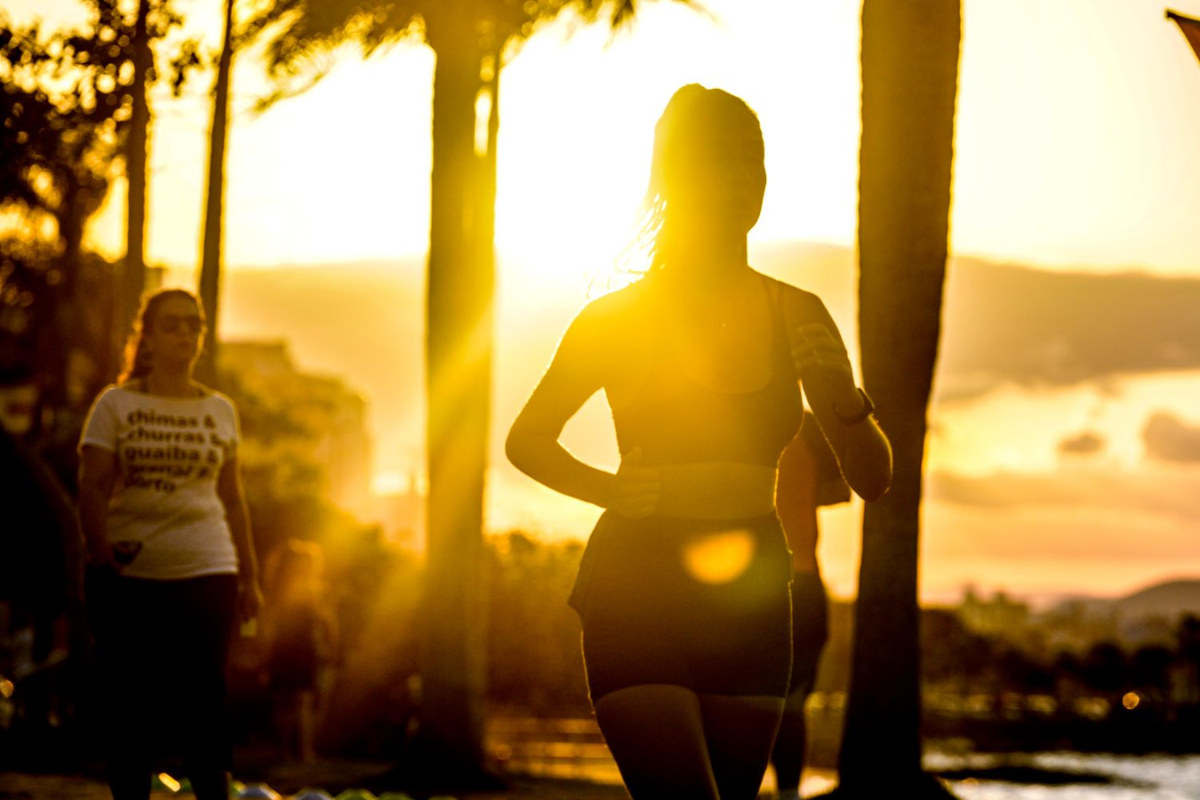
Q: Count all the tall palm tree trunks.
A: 4